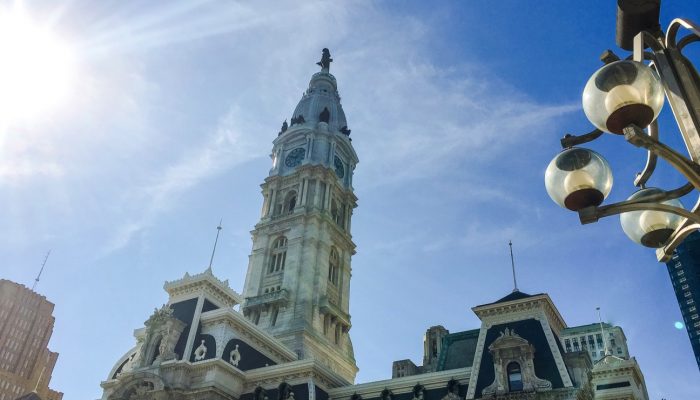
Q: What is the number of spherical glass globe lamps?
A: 3